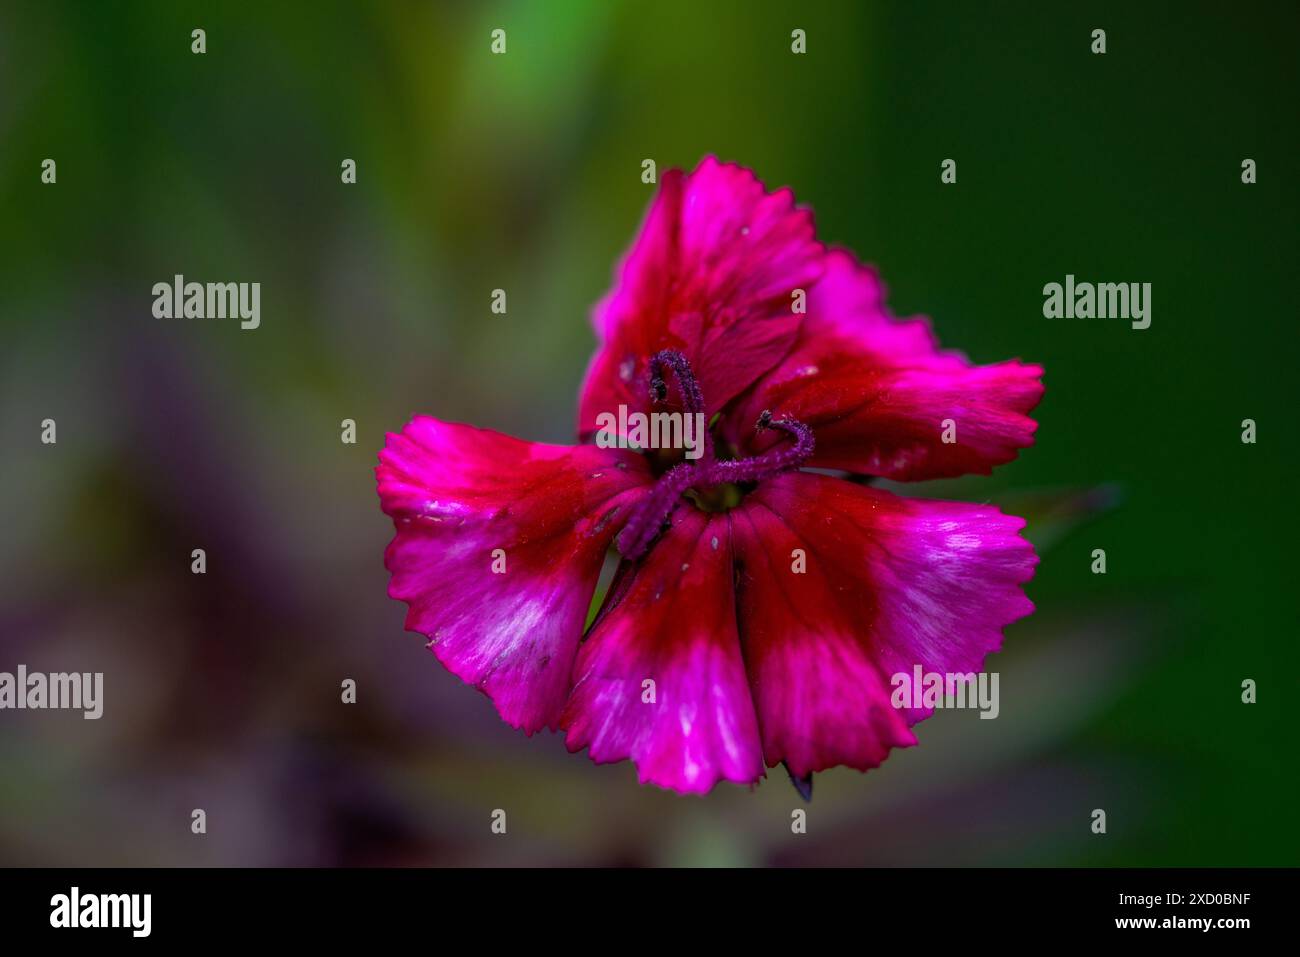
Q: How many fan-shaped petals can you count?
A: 5